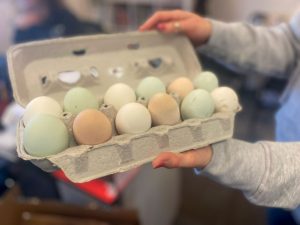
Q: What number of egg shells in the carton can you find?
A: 12